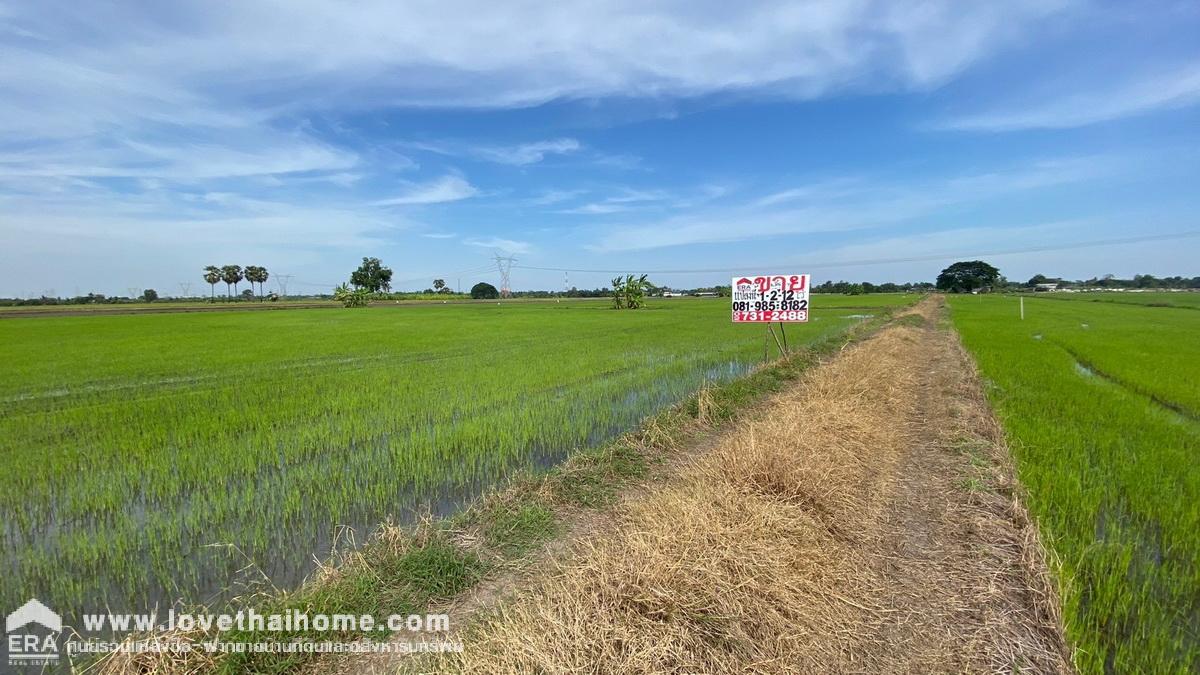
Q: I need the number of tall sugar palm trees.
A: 5